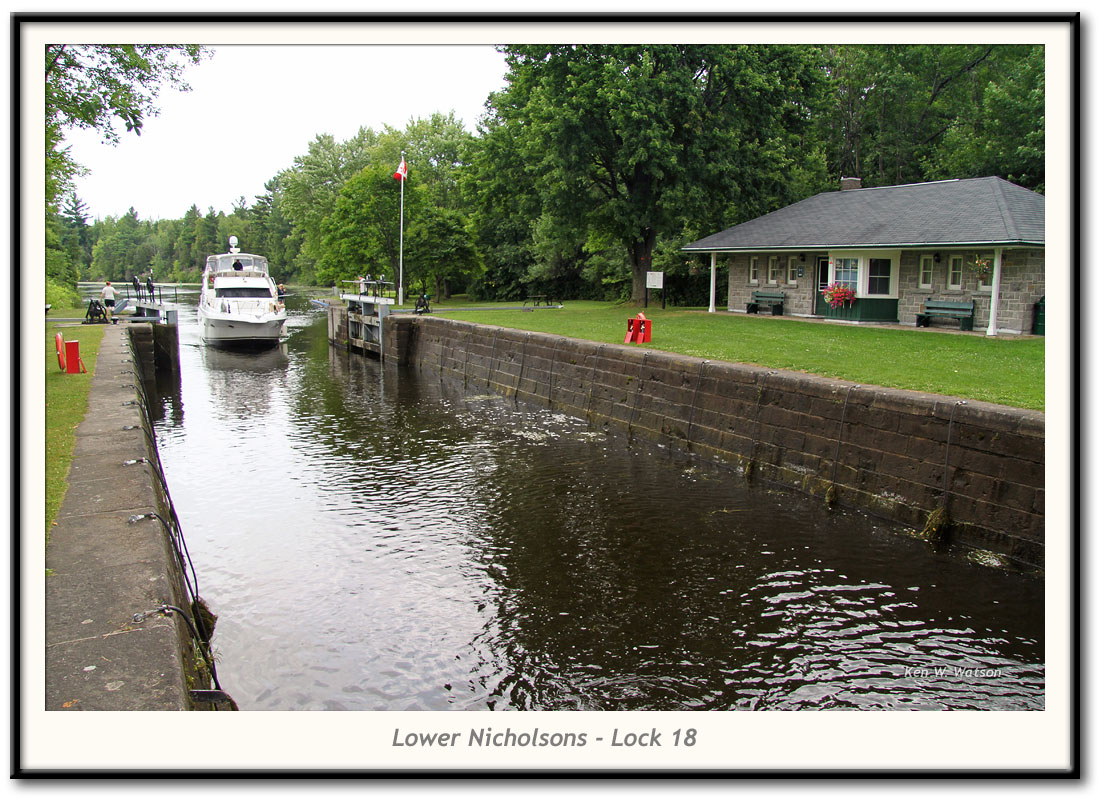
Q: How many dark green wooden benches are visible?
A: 2